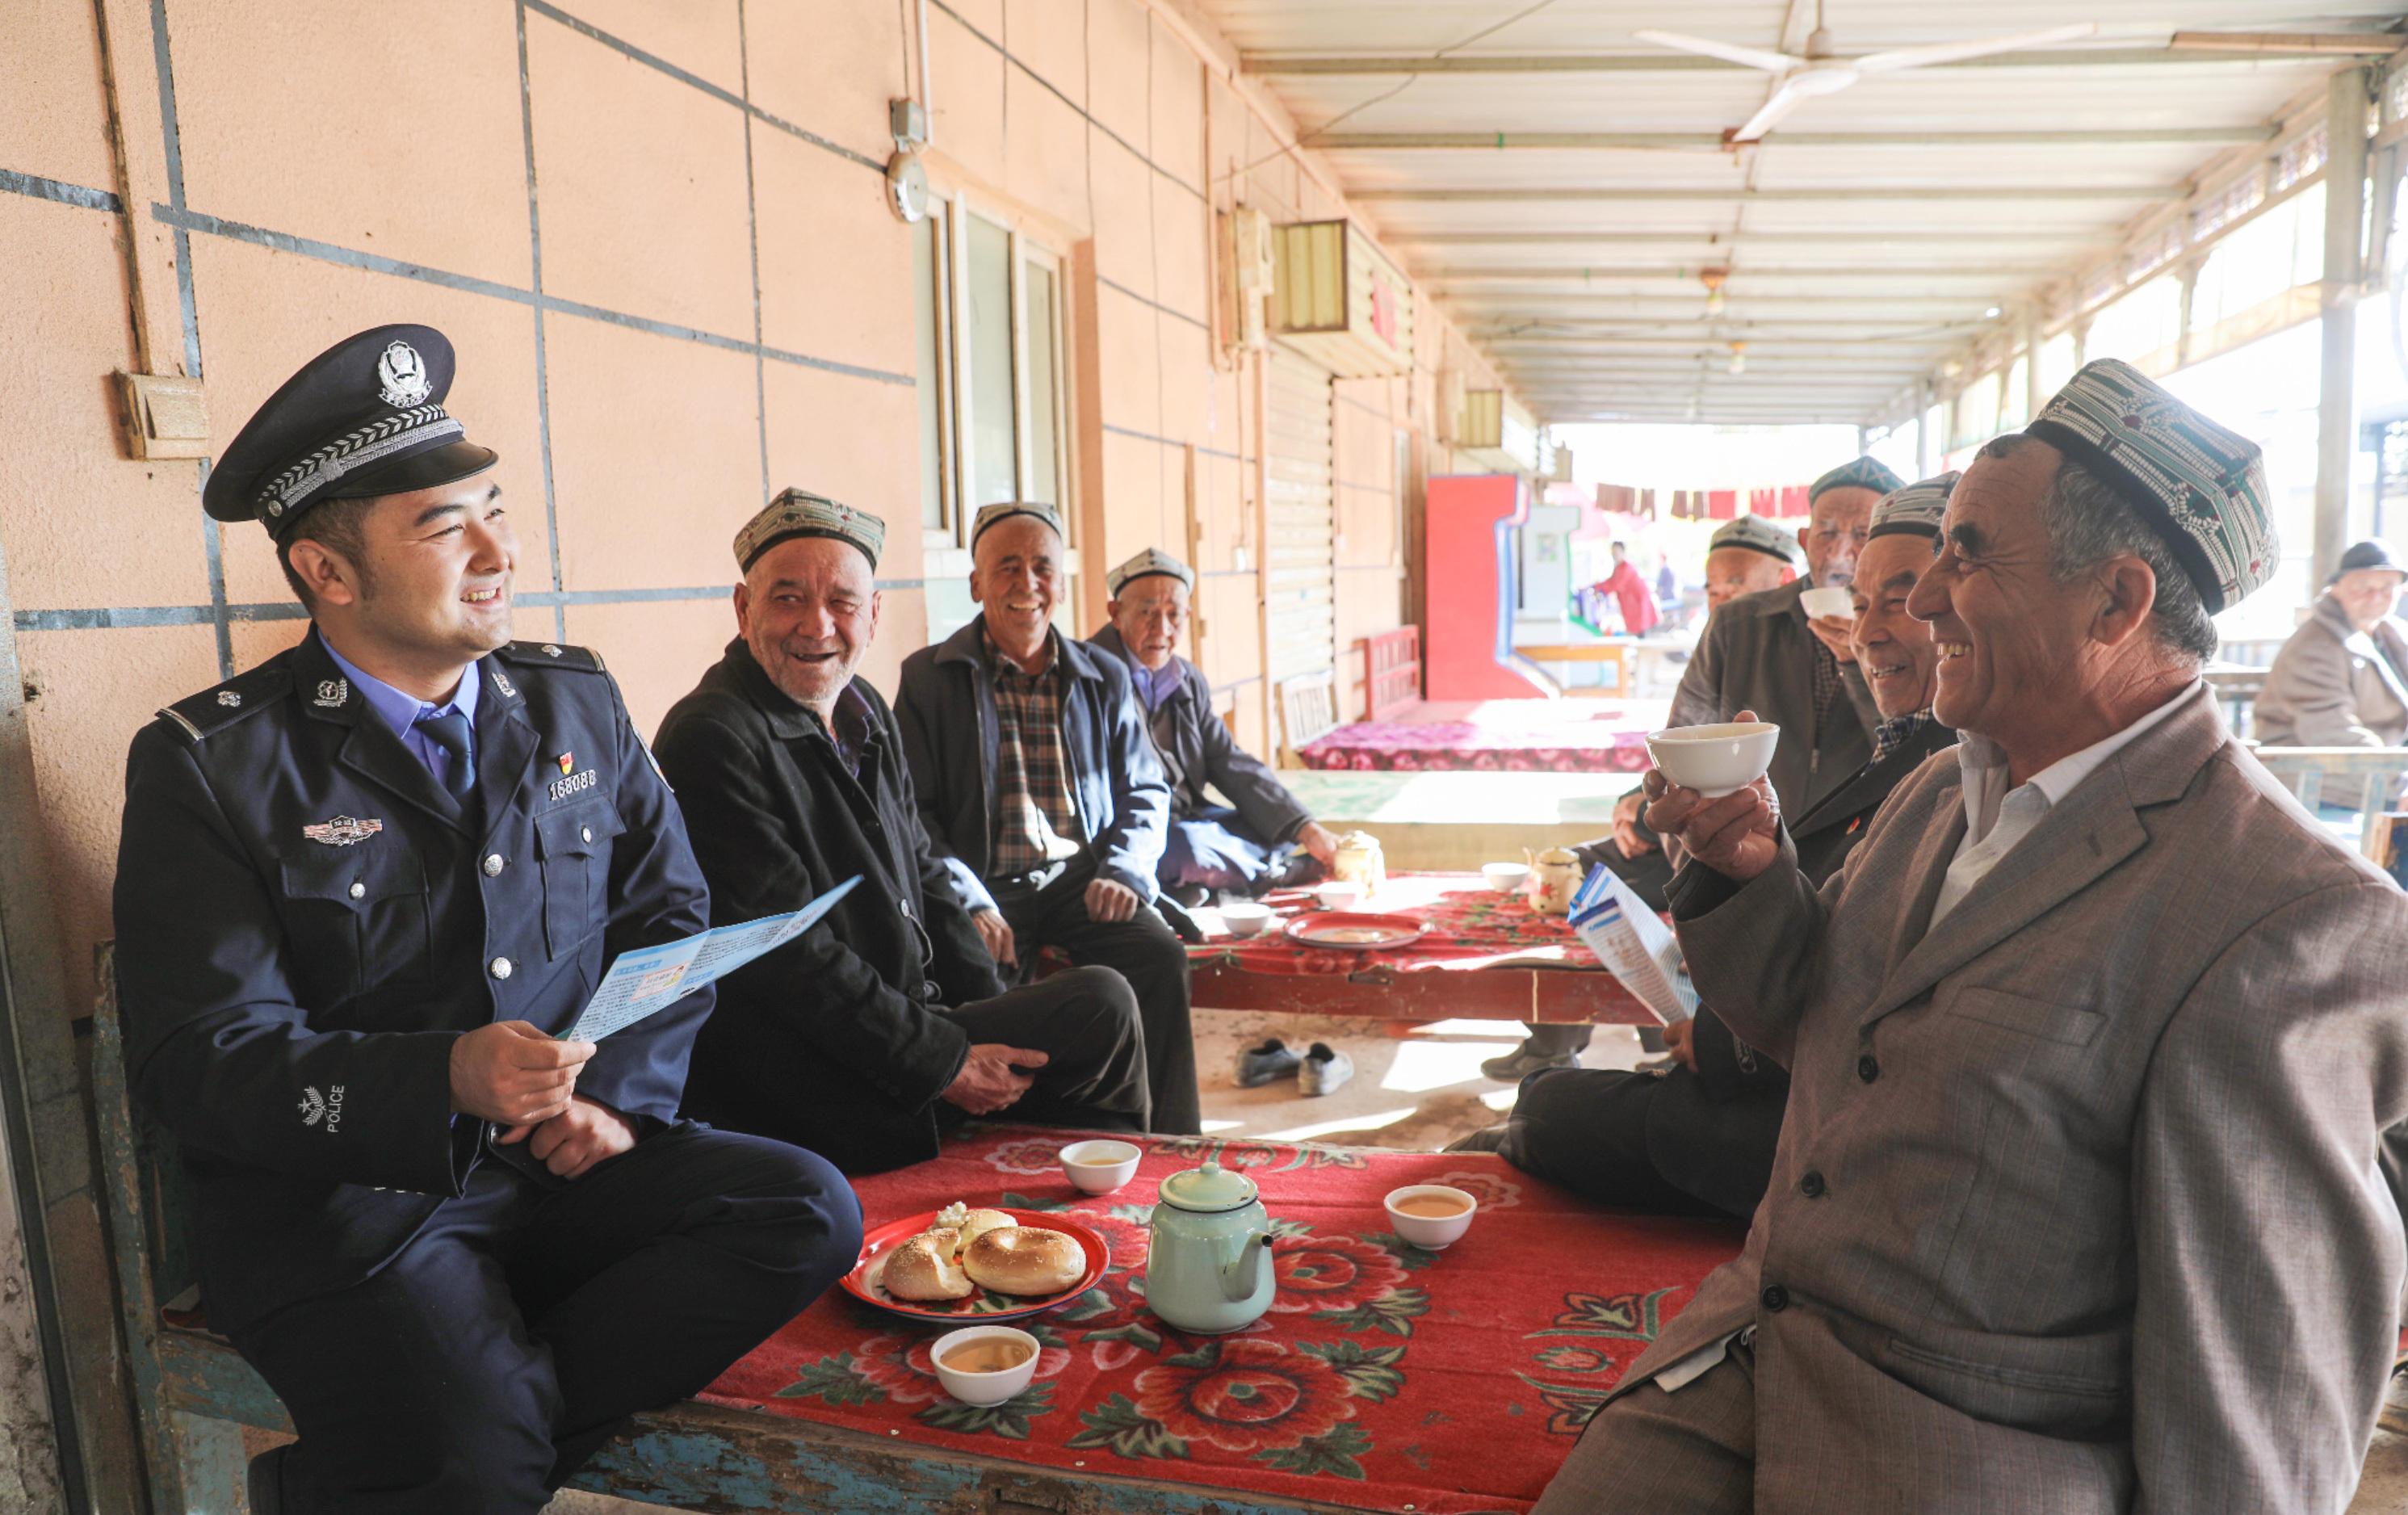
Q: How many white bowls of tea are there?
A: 8